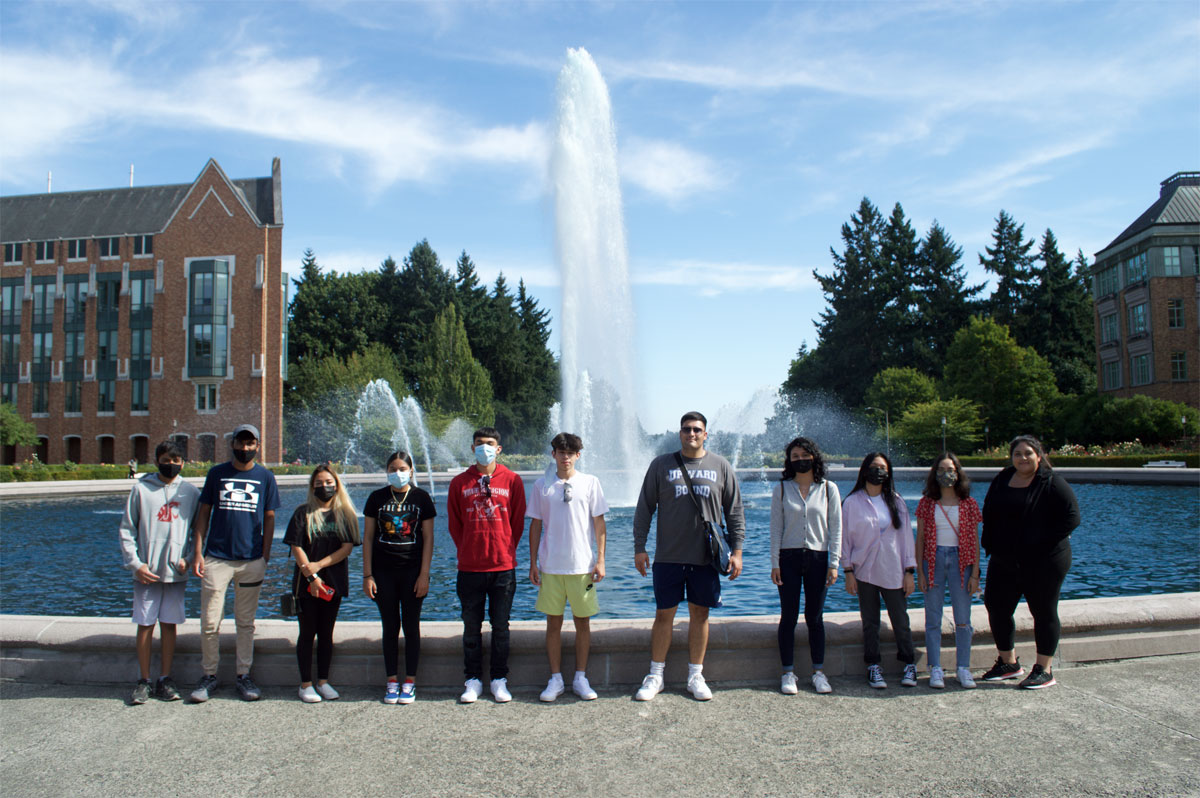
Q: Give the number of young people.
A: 11